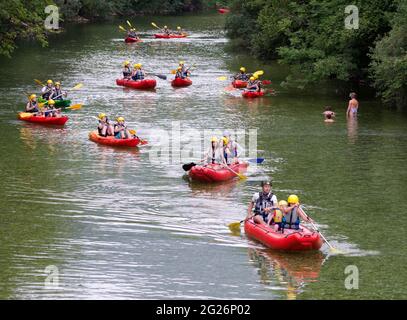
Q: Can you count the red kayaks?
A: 11